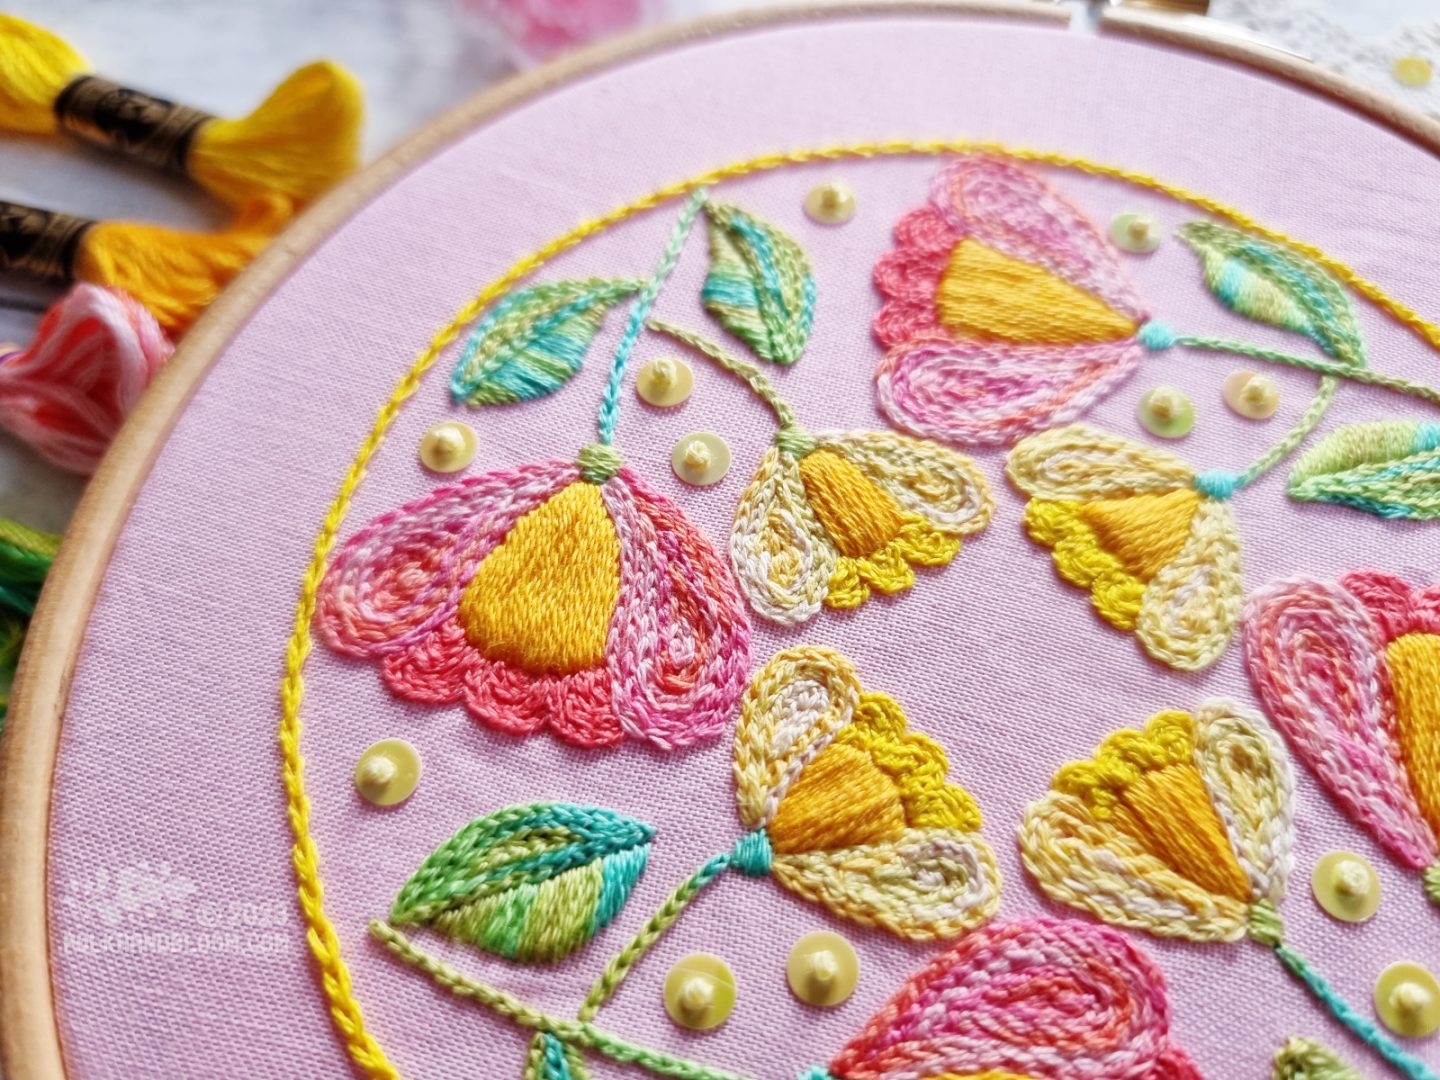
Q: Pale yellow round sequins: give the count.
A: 12